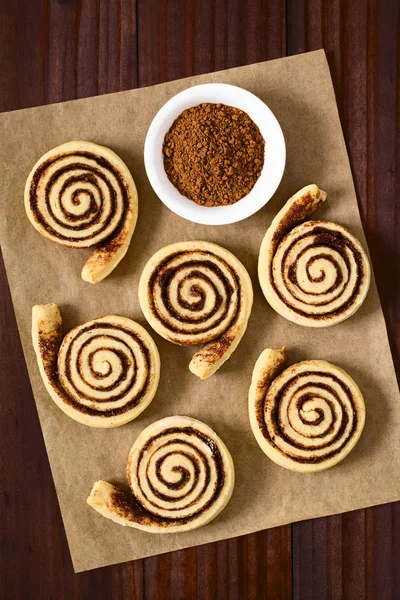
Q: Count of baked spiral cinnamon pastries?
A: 6